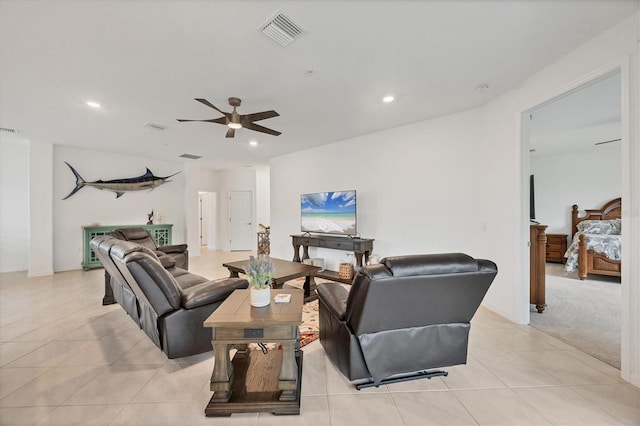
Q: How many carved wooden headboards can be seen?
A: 1